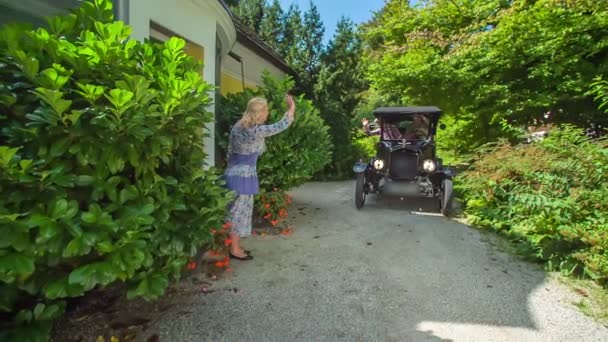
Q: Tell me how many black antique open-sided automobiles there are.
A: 1